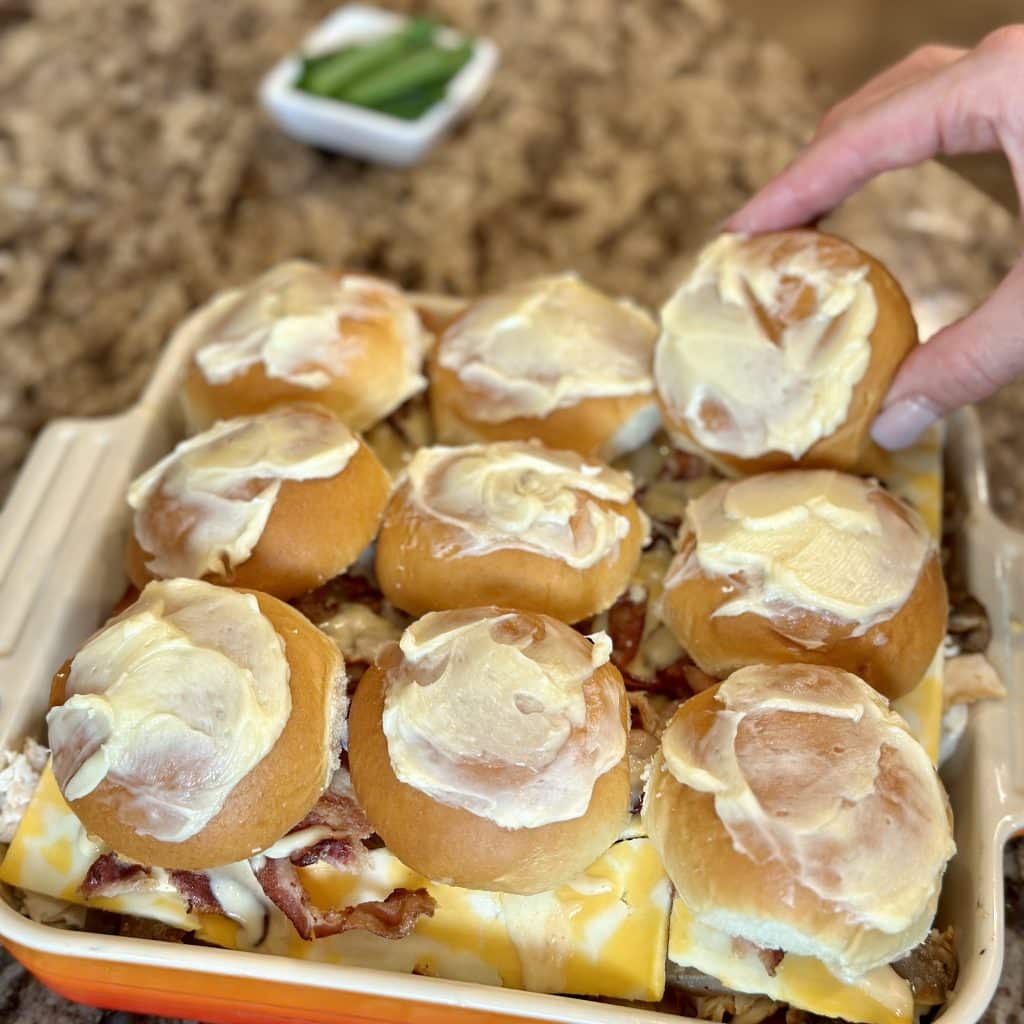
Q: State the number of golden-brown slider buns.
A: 9